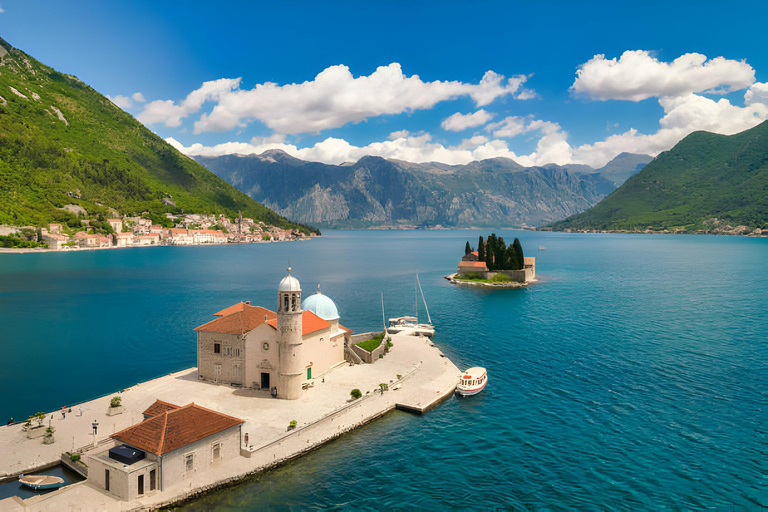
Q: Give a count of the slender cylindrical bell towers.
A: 1